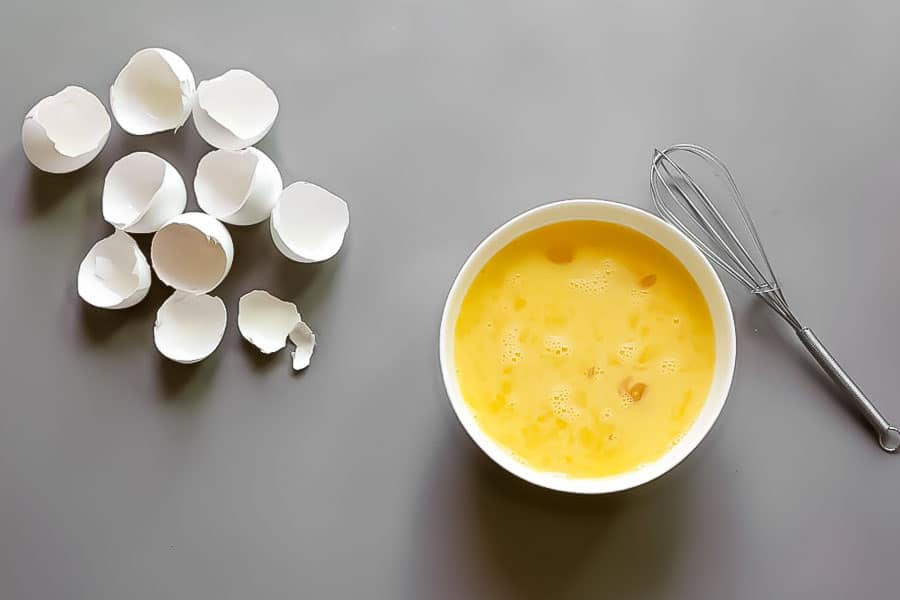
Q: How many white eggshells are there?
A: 10